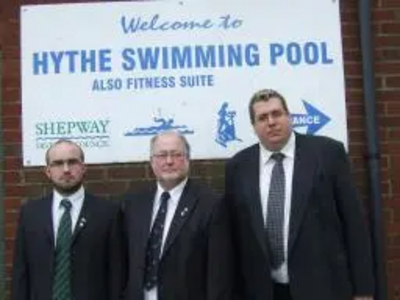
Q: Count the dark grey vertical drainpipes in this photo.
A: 1